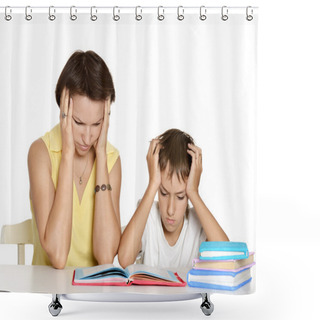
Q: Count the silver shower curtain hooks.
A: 12